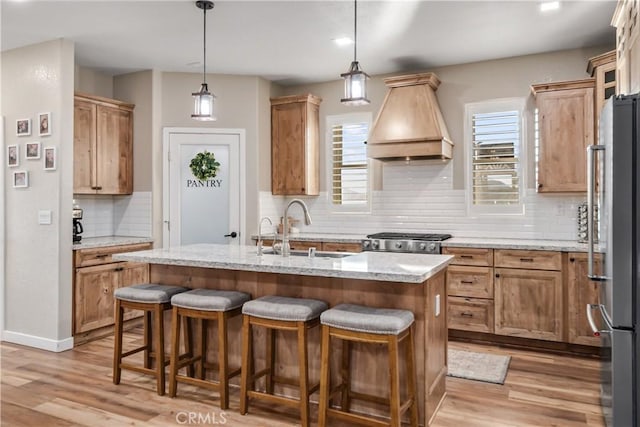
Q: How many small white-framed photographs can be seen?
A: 6